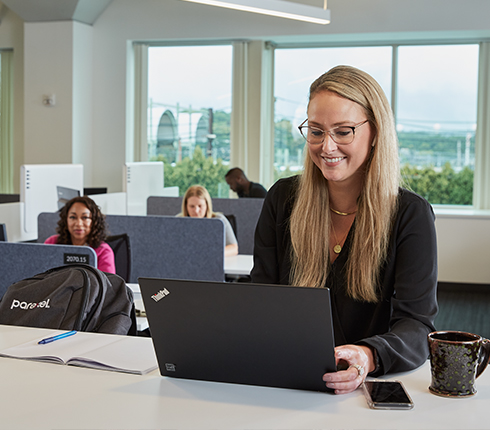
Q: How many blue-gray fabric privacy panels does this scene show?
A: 3